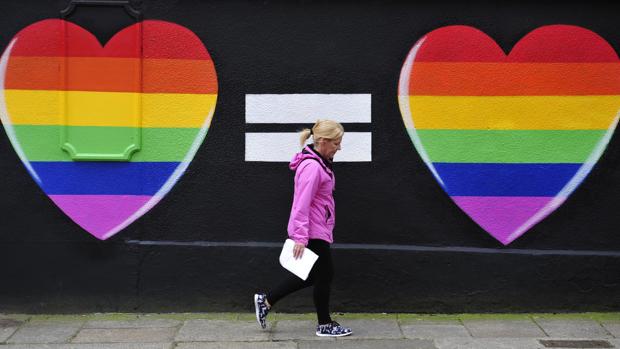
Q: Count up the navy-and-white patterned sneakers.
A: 2